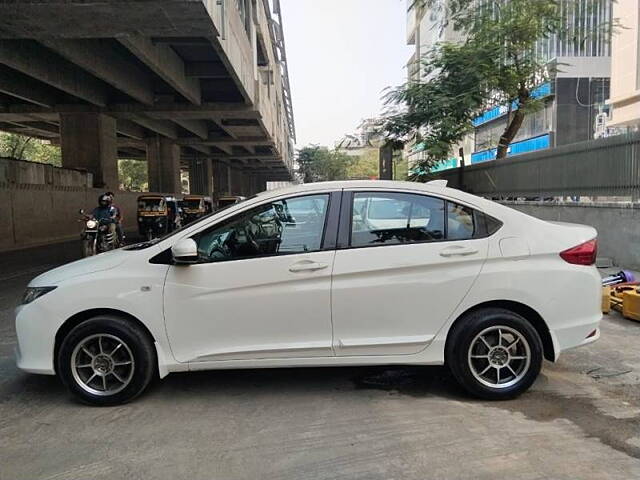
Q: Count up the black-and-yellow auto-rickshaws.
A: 3